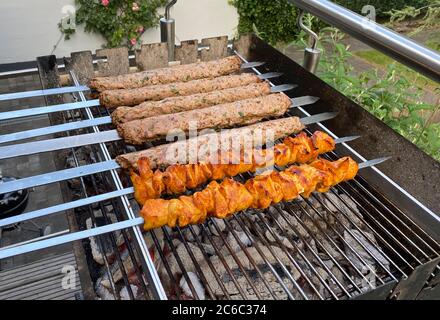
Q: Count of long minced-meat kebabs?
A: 5